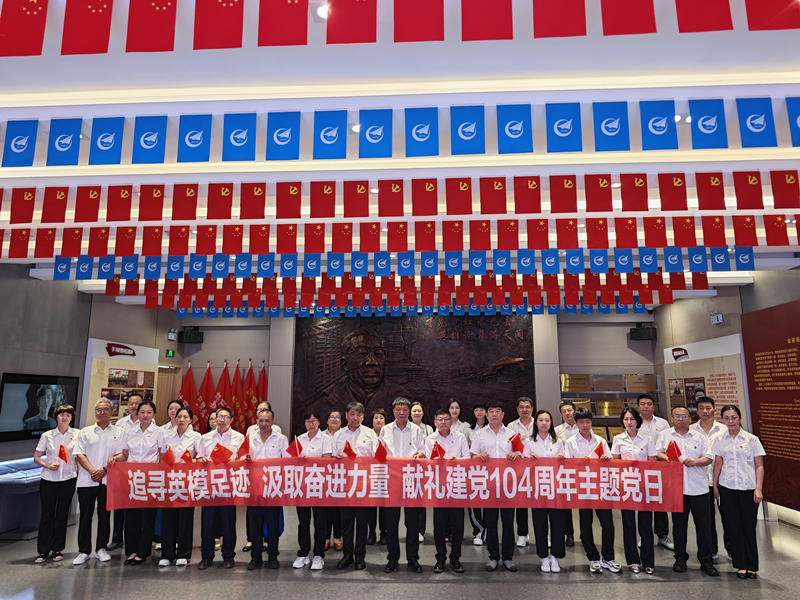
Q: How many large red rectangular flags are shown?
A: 12